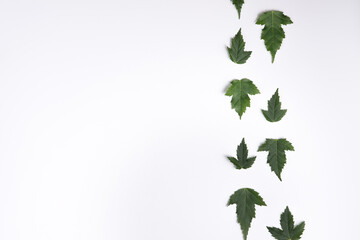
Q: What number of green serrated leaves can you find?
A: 9